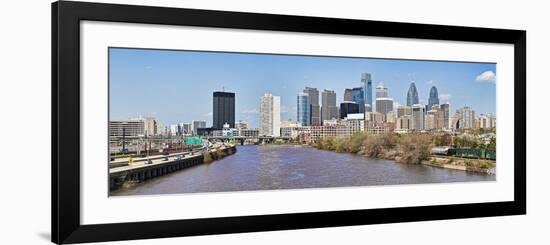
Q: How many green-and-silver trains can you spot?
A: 1